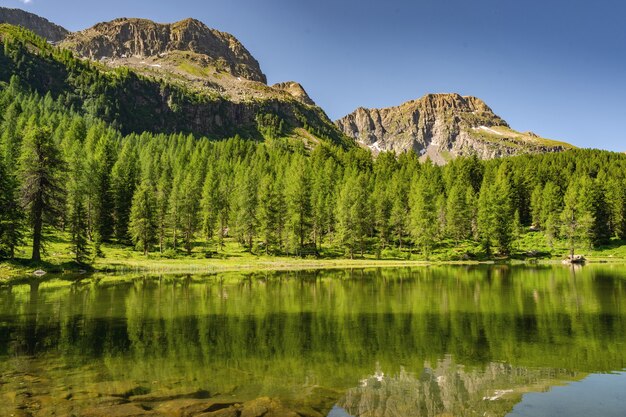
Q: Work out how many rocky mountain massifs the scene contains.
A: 2